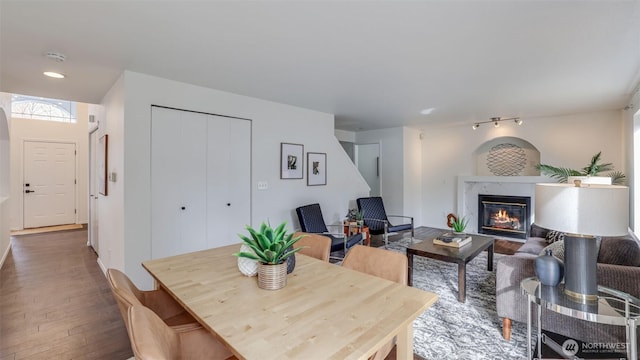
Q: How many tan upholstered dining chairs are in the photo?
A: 4